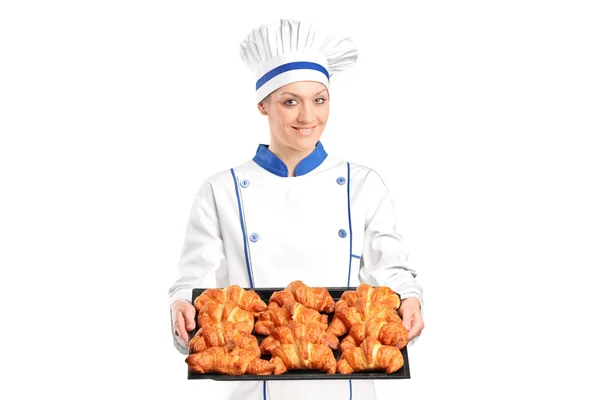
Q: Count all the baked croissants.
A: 12